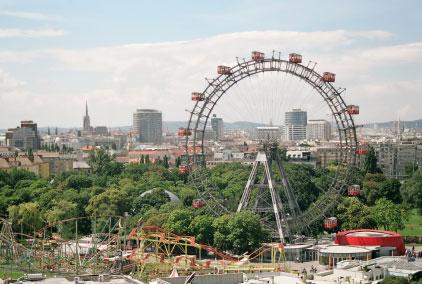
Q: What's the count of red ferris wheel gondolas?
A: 12